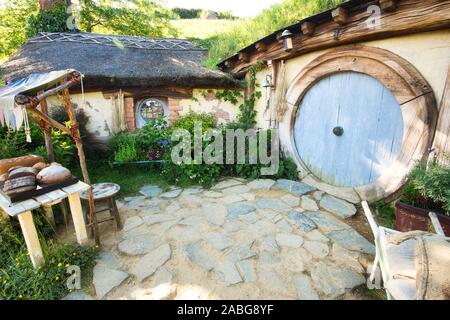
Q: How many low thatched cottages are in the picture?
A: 1